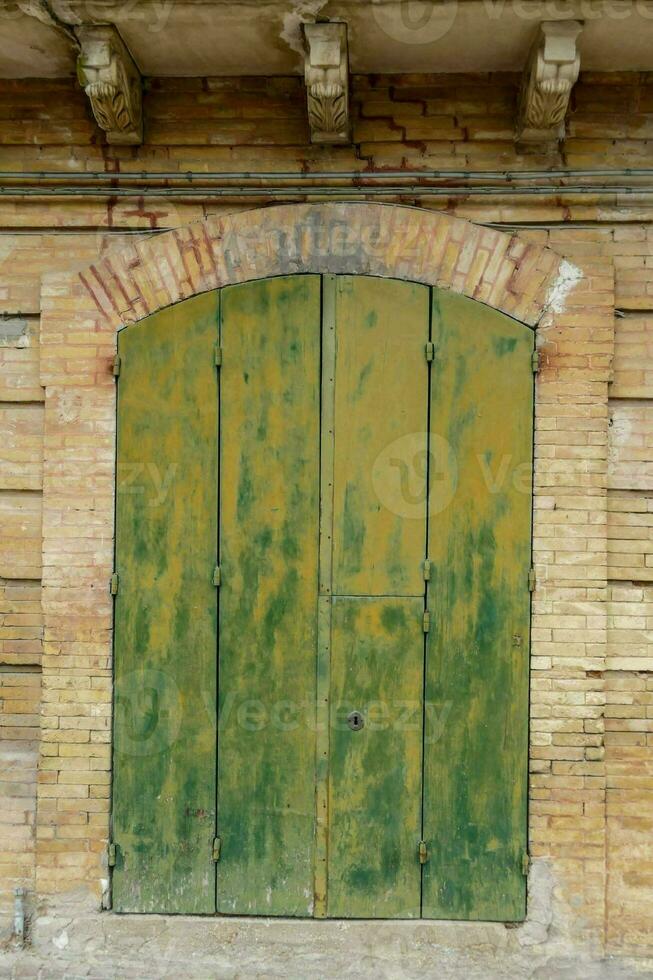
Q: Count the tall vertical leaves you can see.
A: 4